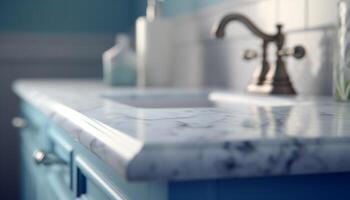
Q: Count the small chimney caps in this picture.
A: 0